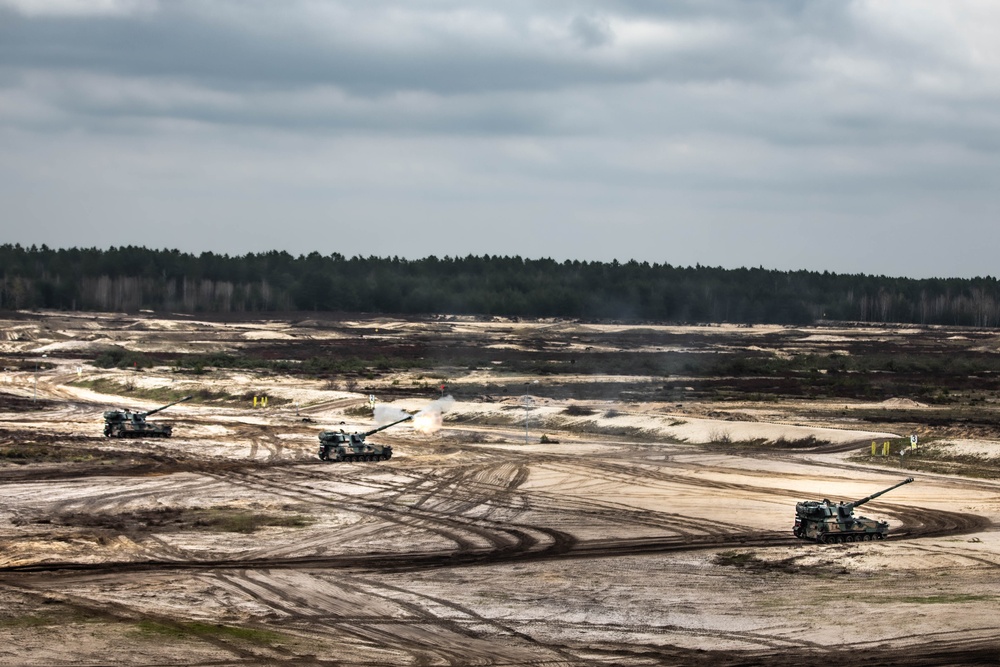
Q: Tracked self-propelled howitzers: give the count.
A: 3